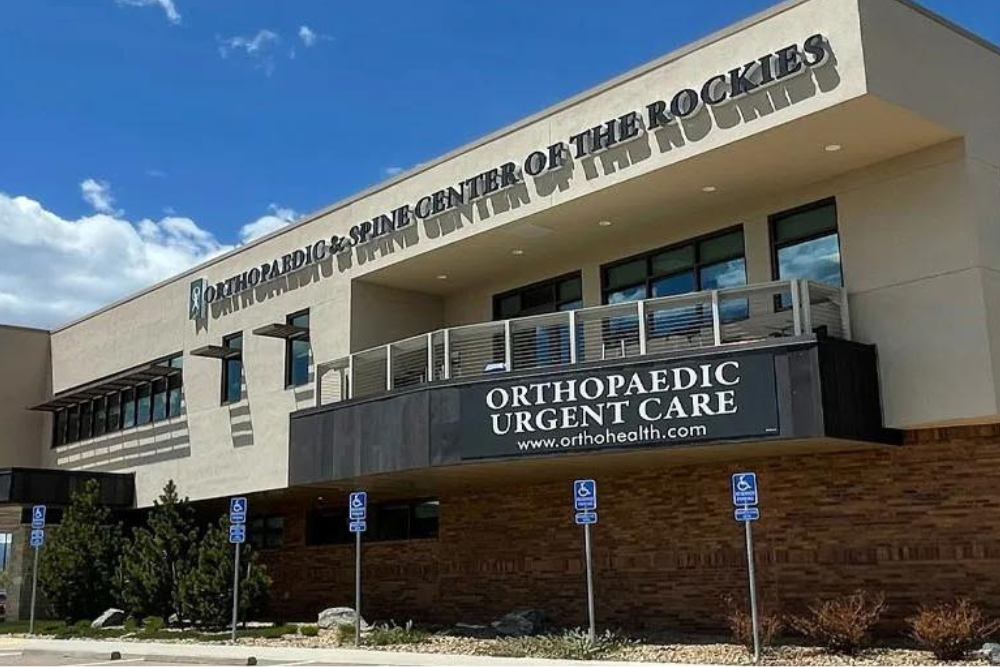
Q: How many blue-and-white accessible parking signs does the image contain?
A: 5